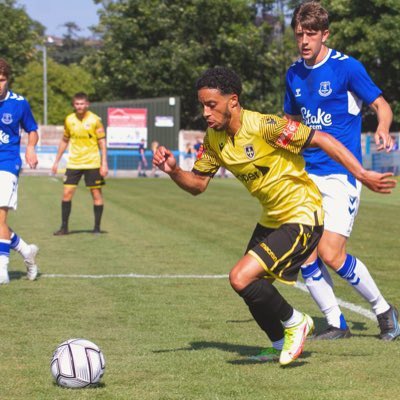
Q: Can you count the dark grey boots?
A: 2